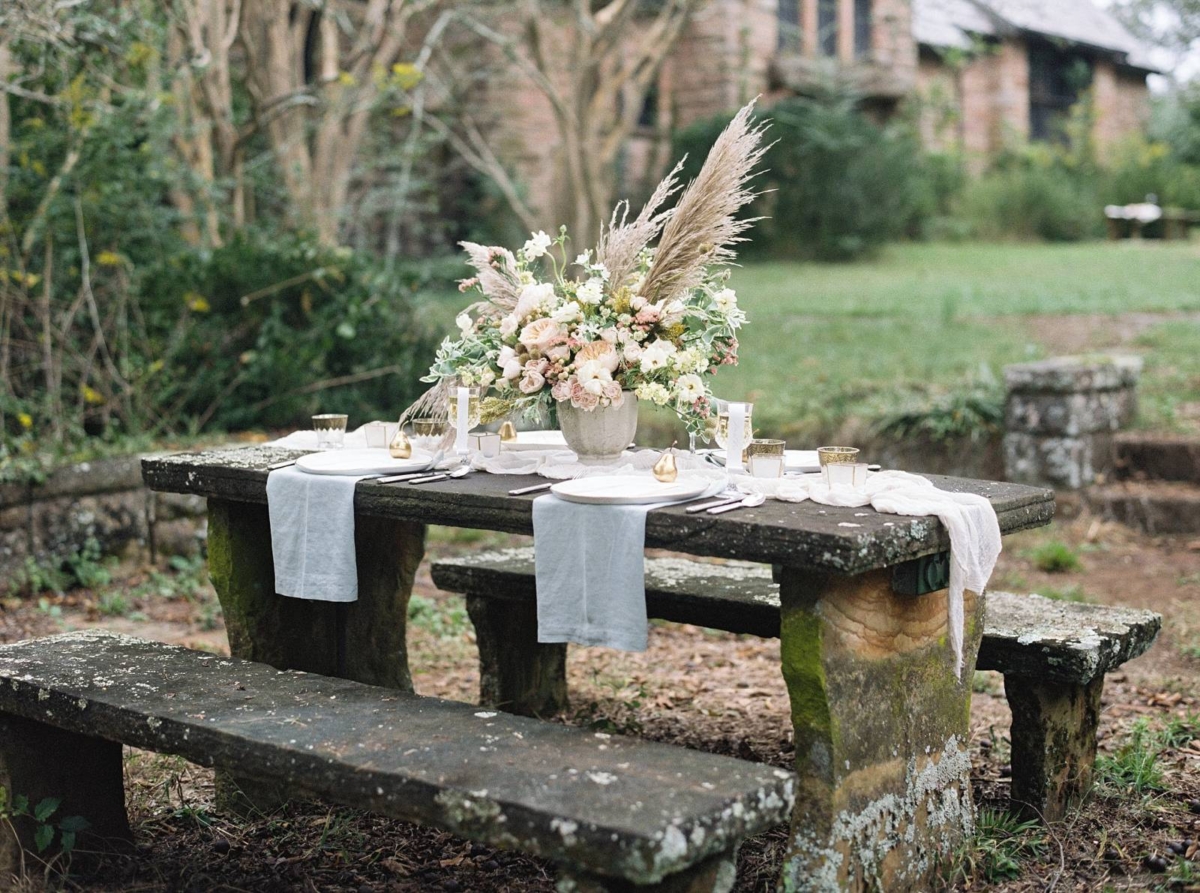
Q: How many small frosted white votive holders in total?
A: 4